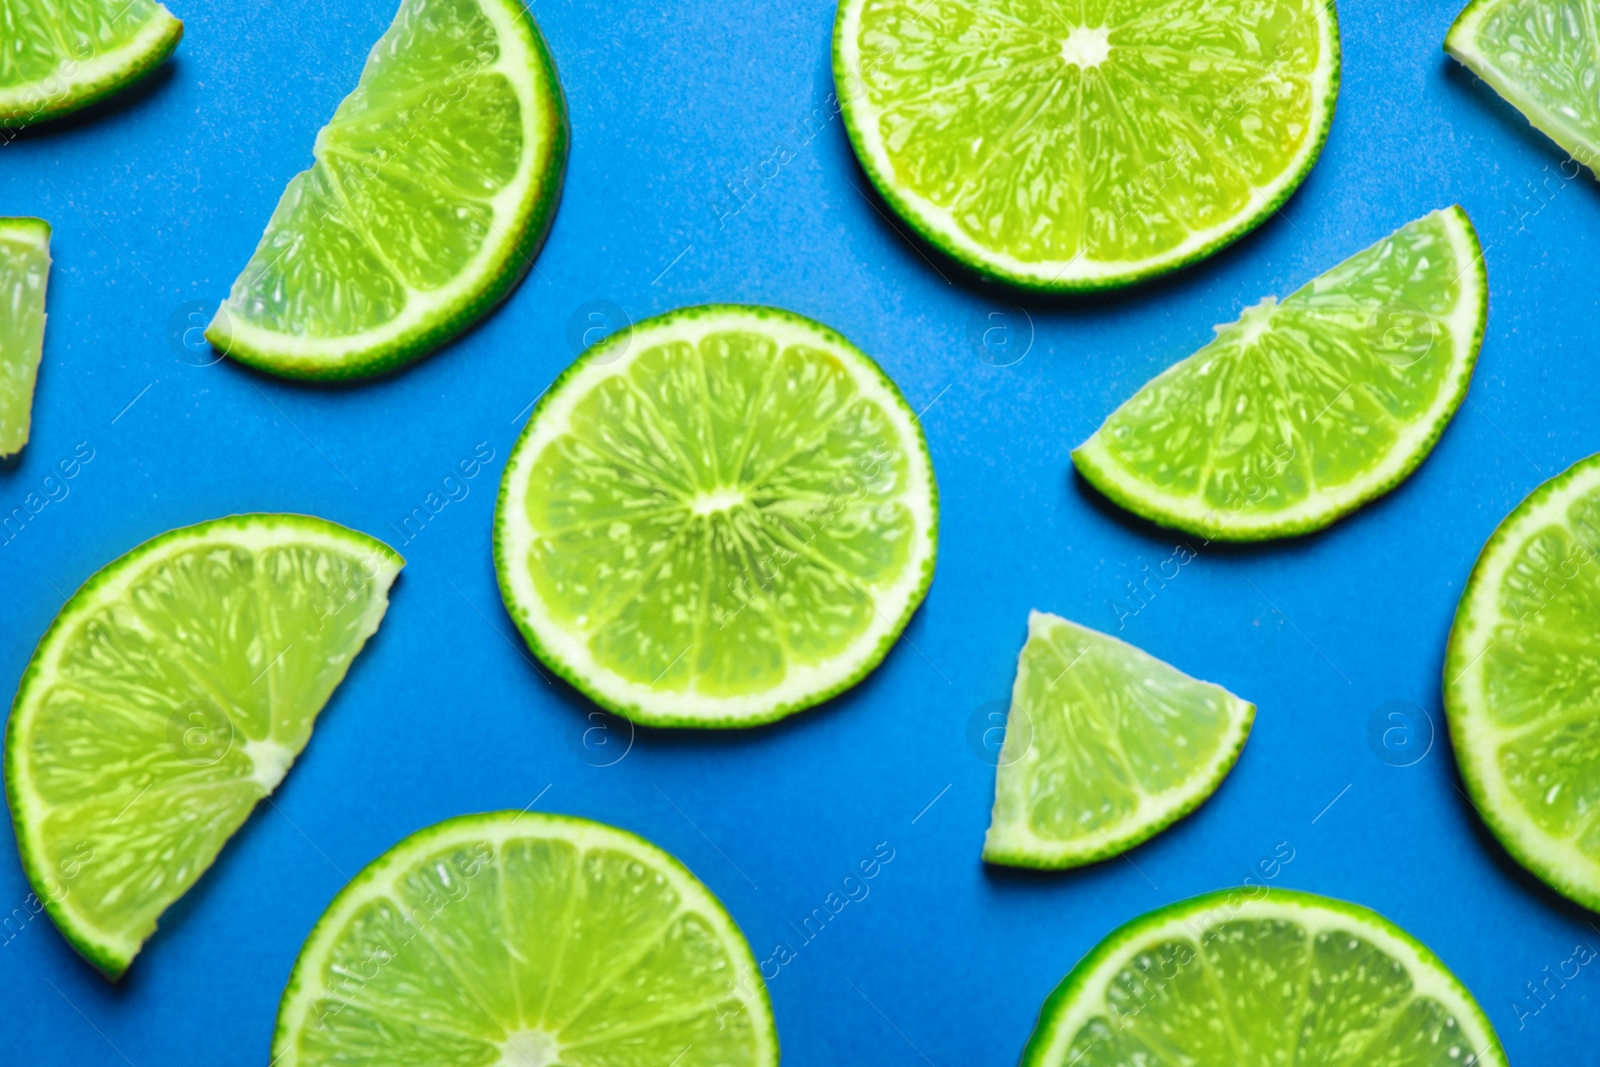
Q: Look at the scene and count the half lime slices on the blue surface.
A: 3